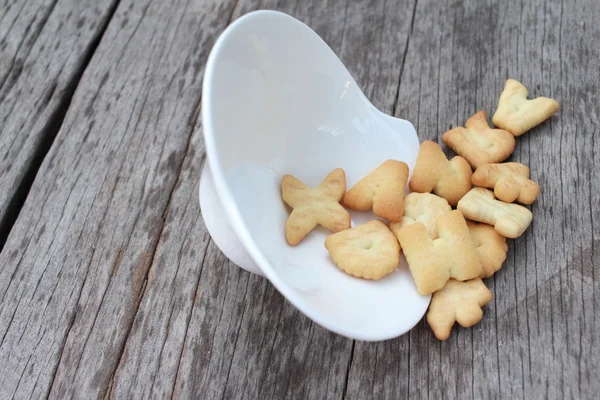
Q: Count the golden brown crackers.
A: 12